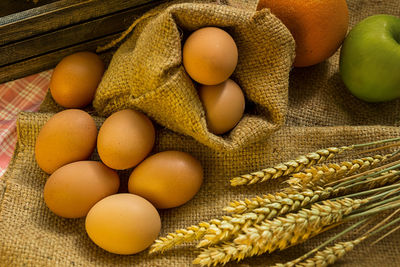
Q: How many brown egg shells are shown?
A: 8